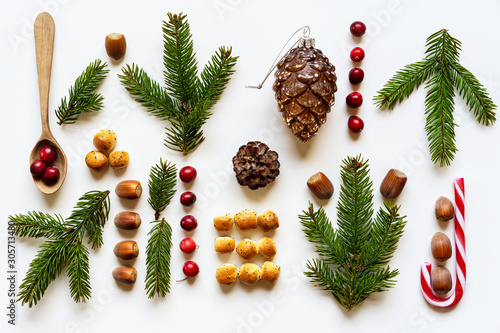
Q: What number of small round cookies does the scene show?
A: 12